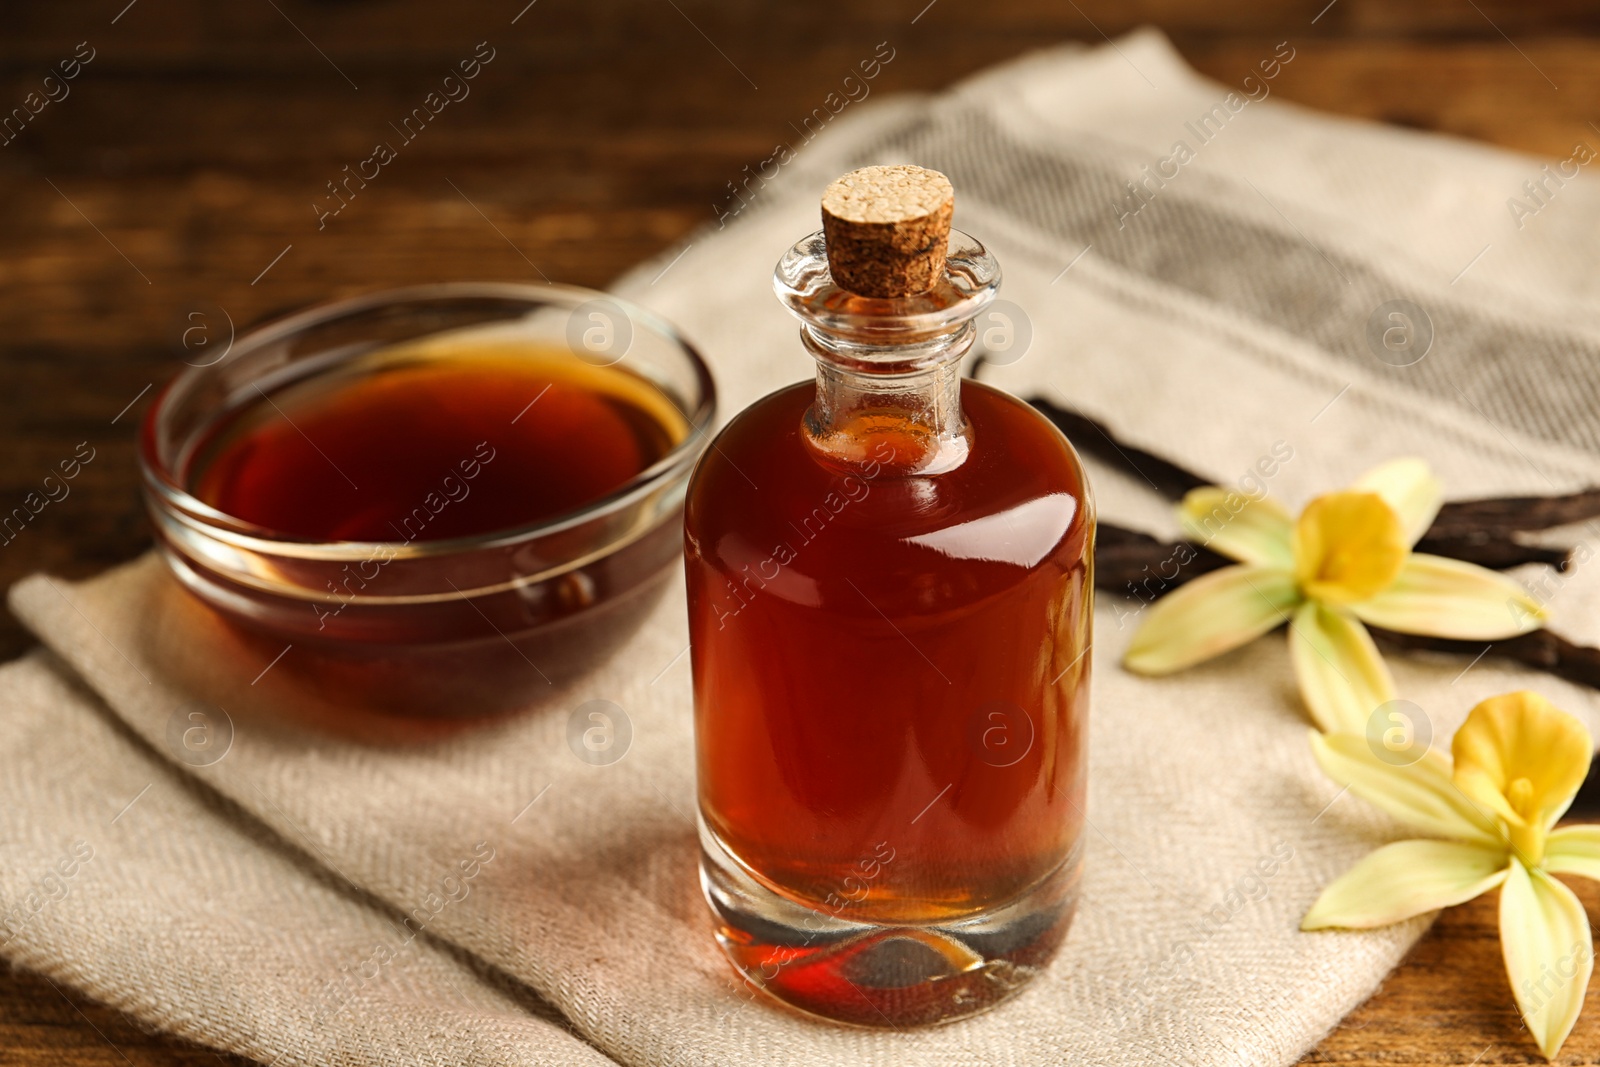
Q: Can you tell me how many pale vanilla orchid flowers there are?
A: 2